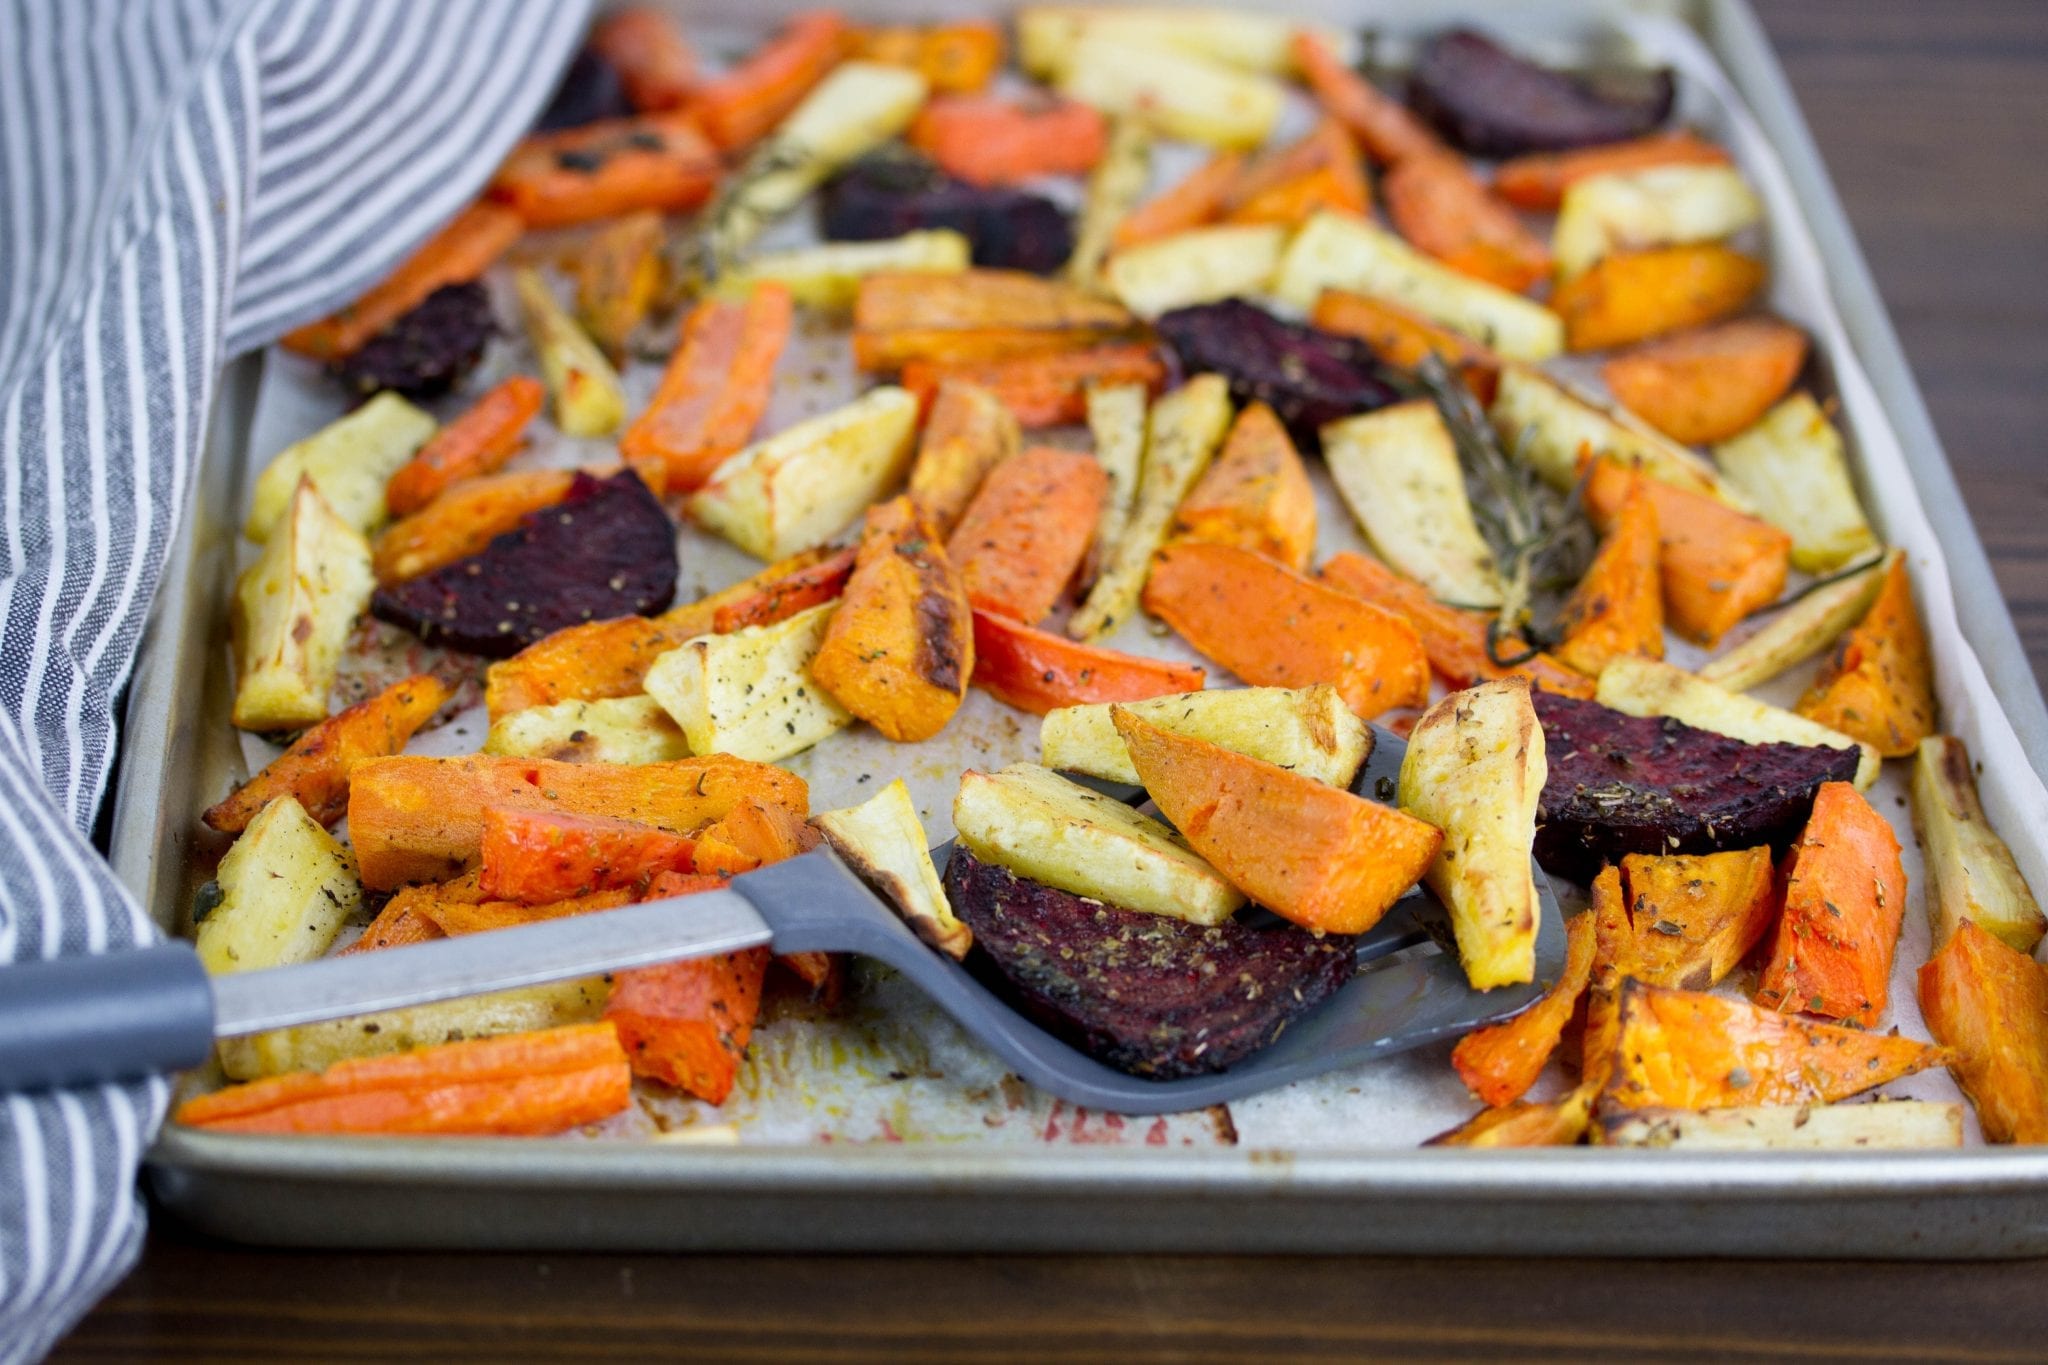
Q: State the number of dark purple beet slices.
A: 8